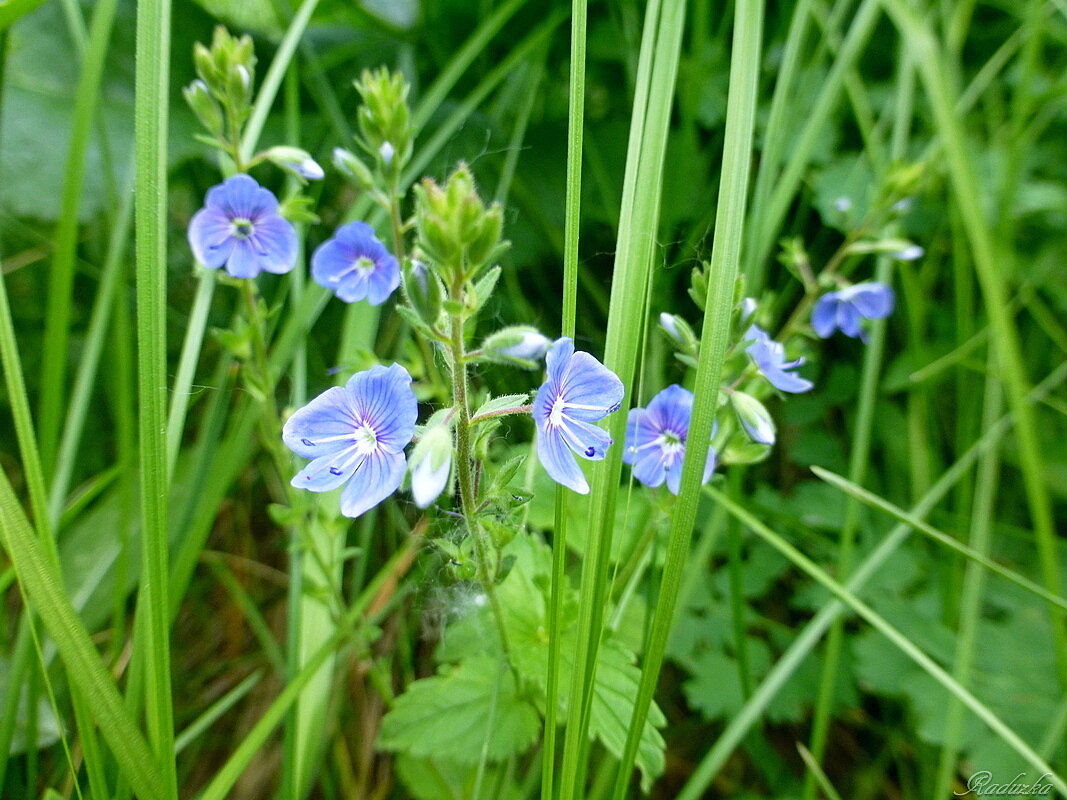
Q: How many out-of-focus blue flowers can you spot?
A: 5